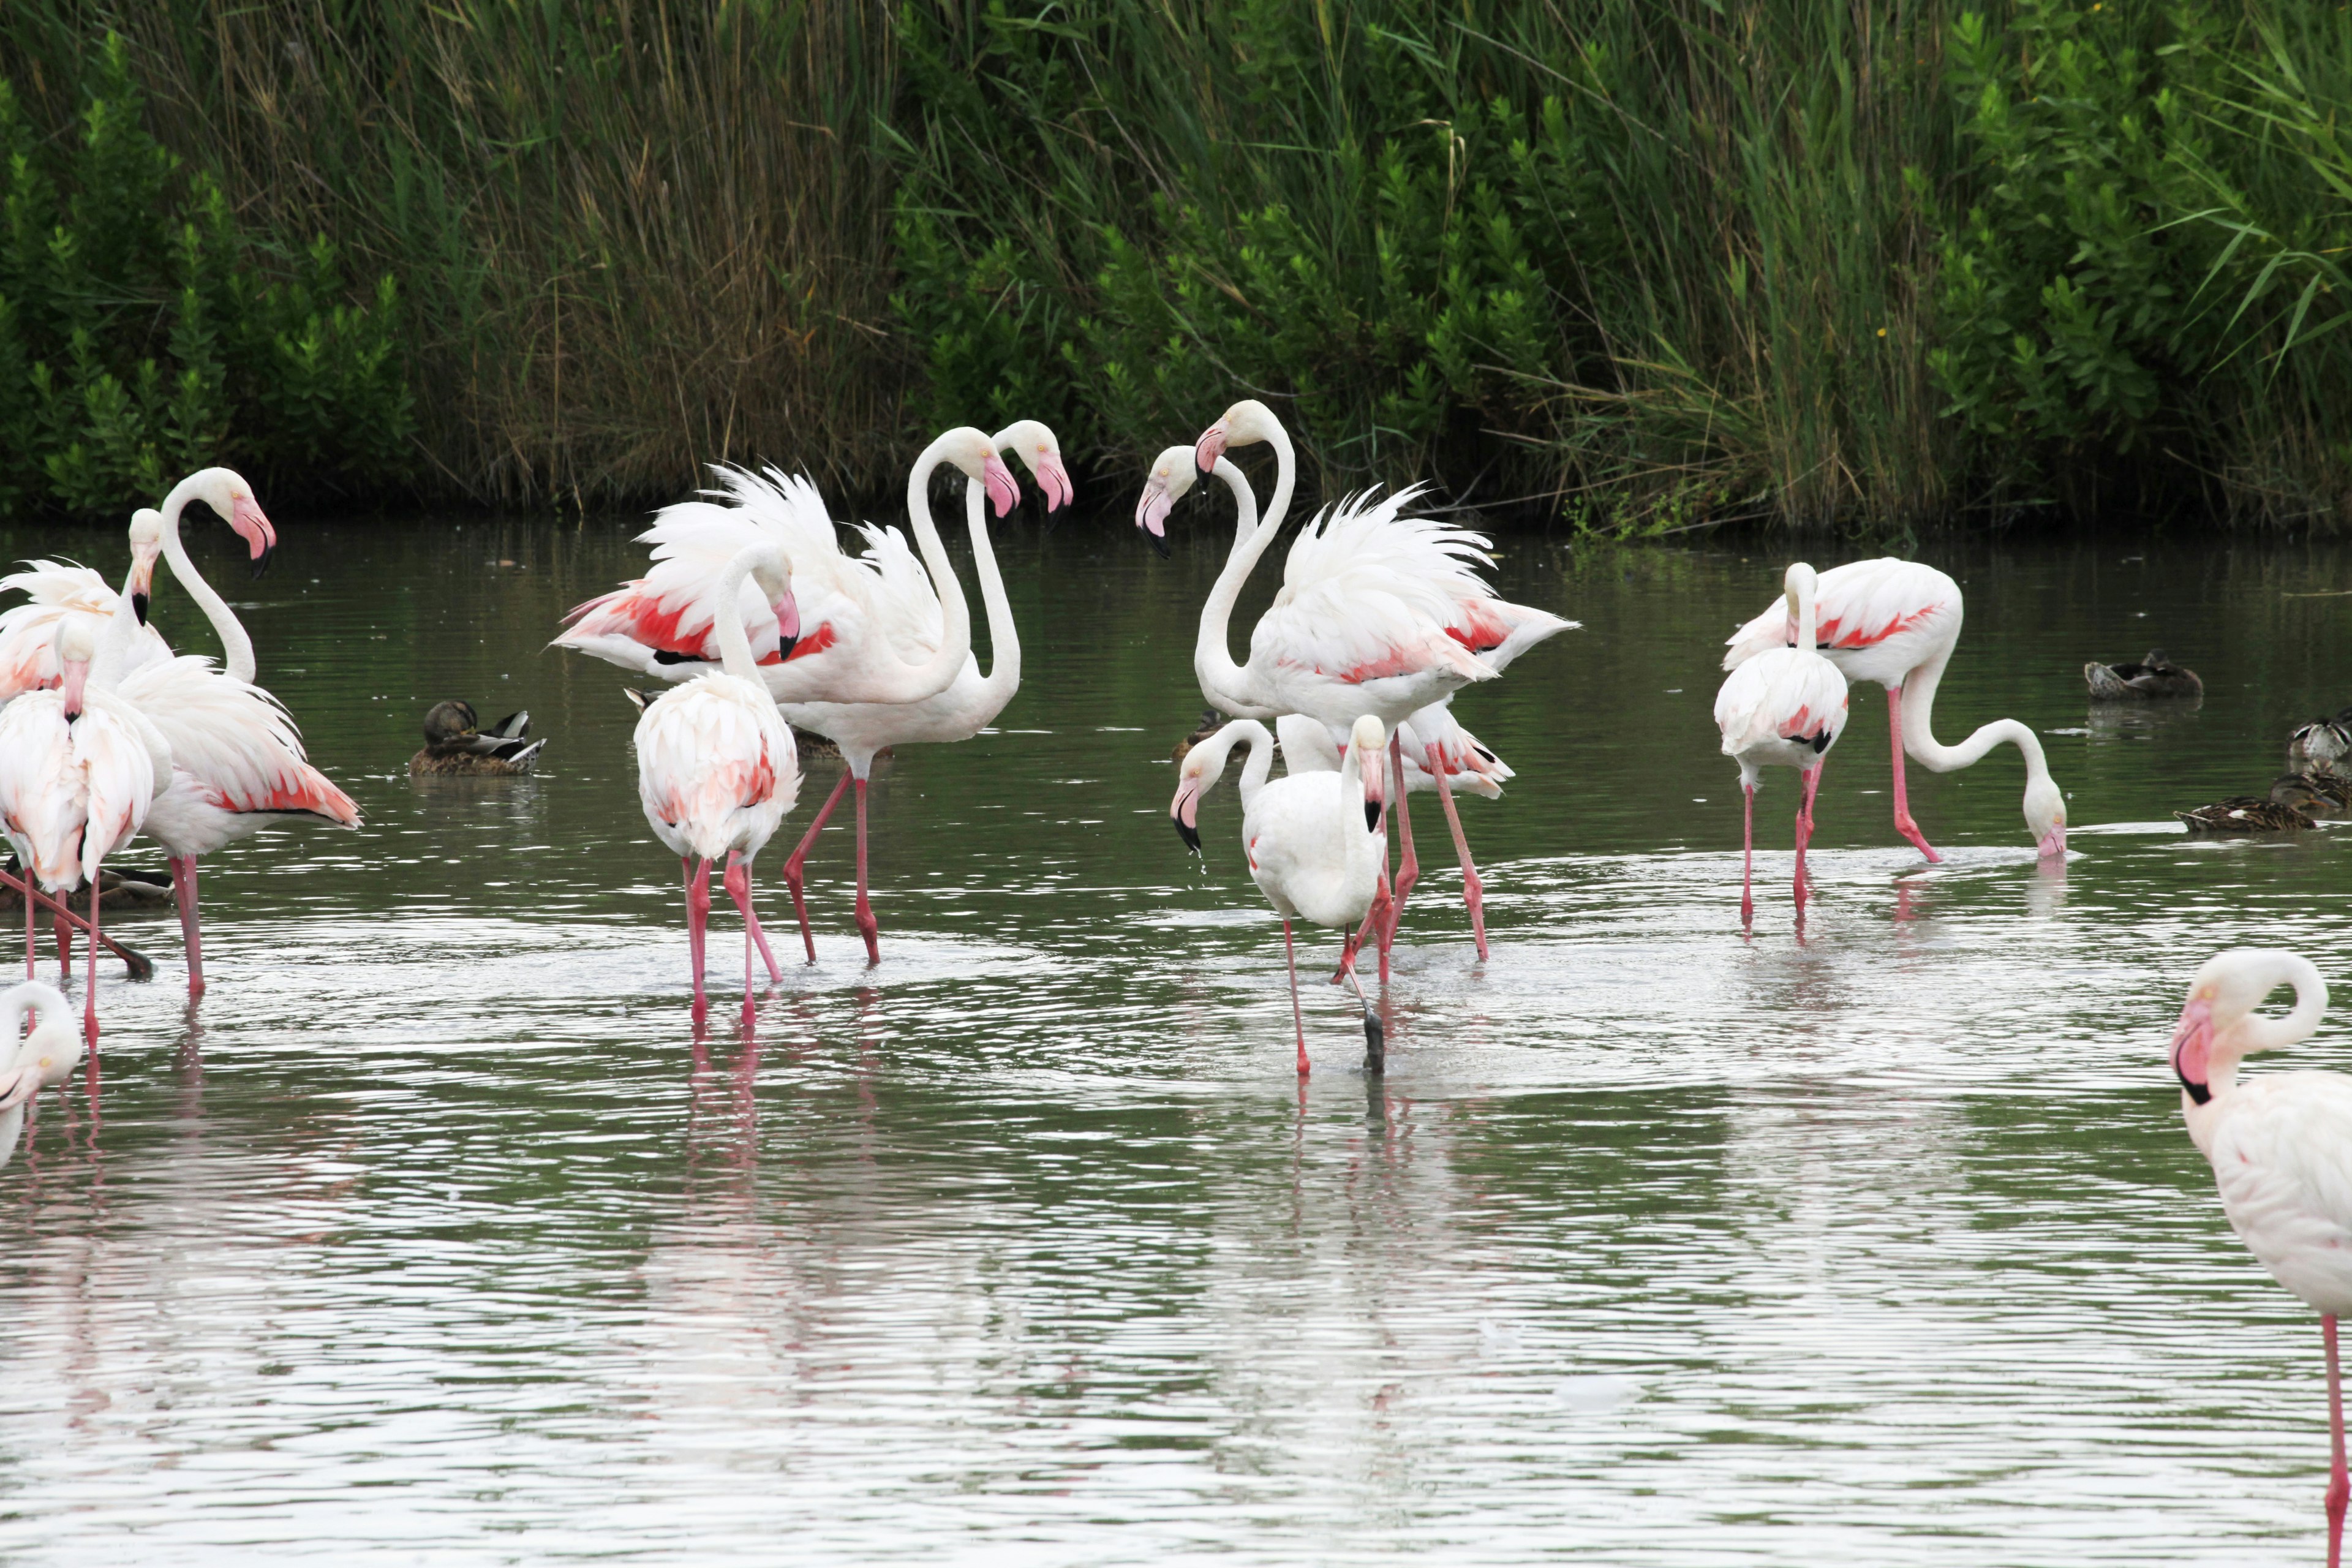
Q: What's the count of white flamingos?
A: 14